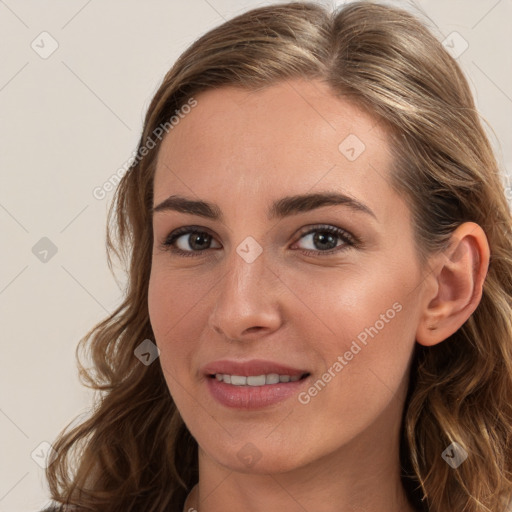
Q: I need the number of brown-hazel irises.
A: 2